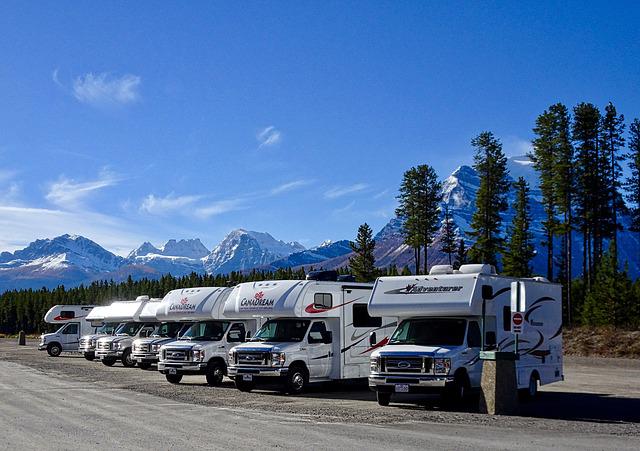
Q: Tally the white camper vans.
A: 7